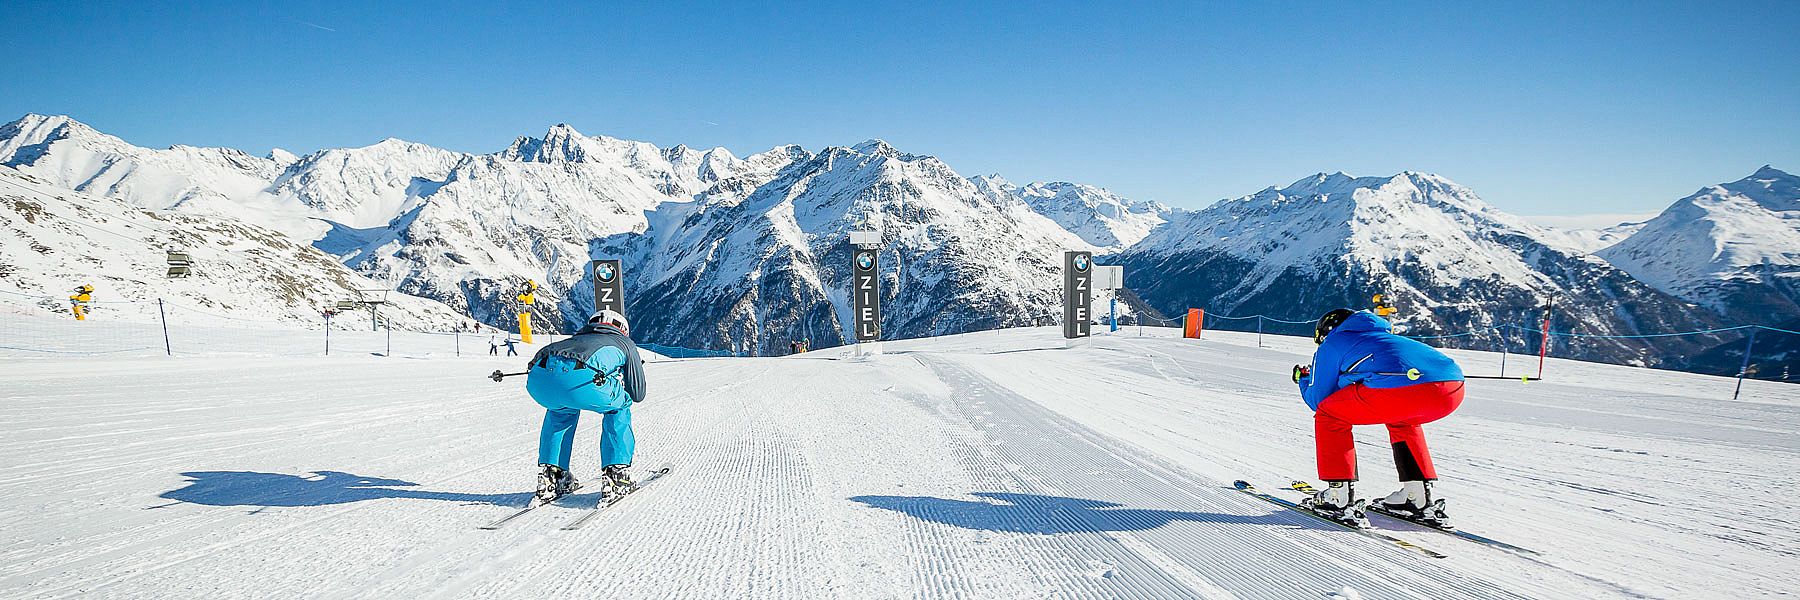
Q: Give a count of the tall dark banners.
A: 3